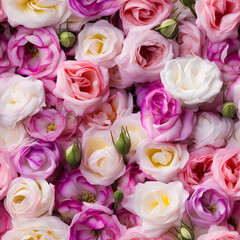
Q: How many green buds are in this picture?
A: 8